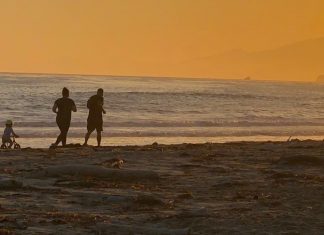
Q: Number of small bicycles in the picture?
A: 1